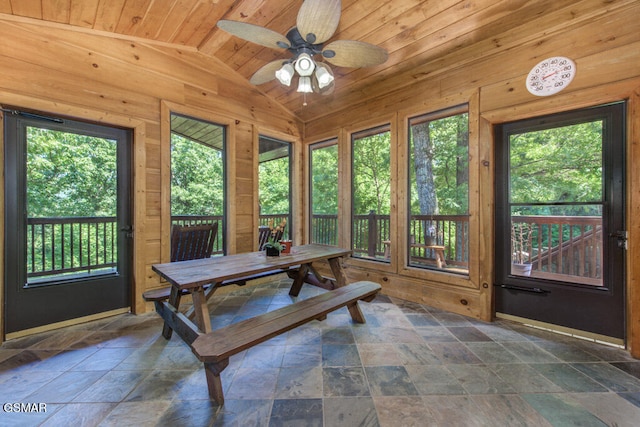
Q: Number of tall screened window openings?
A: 5